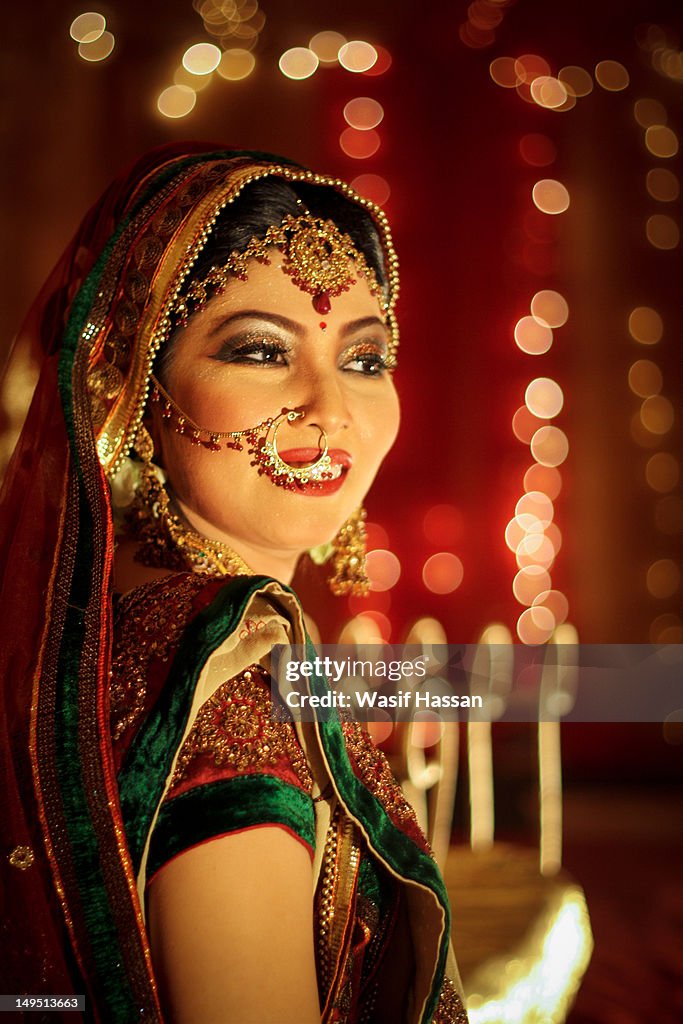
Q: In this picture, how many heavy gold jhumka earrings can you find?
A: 2